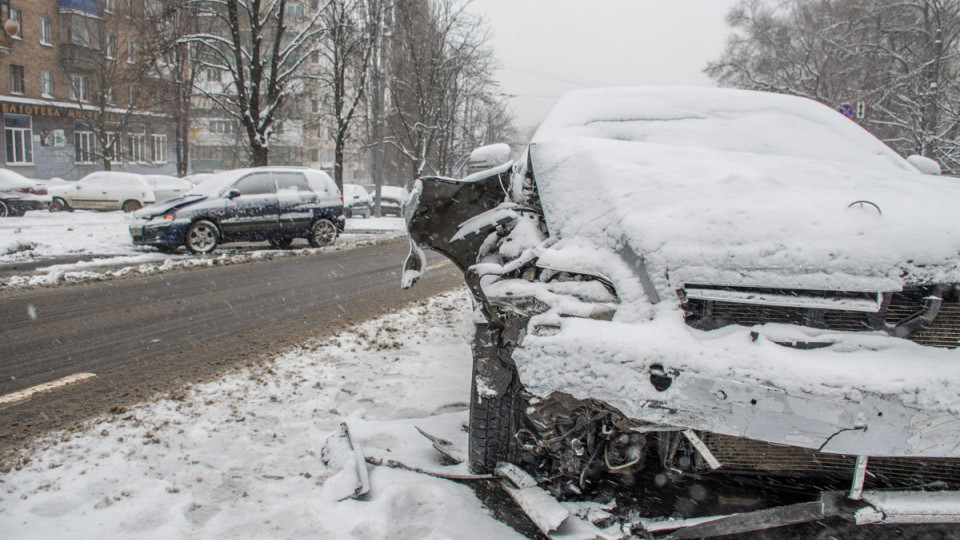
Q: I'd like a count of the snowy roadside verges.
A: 2